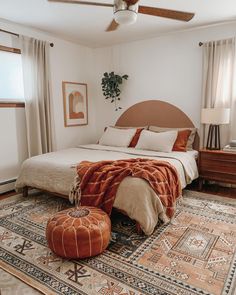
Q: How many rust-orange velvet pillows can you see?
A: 2